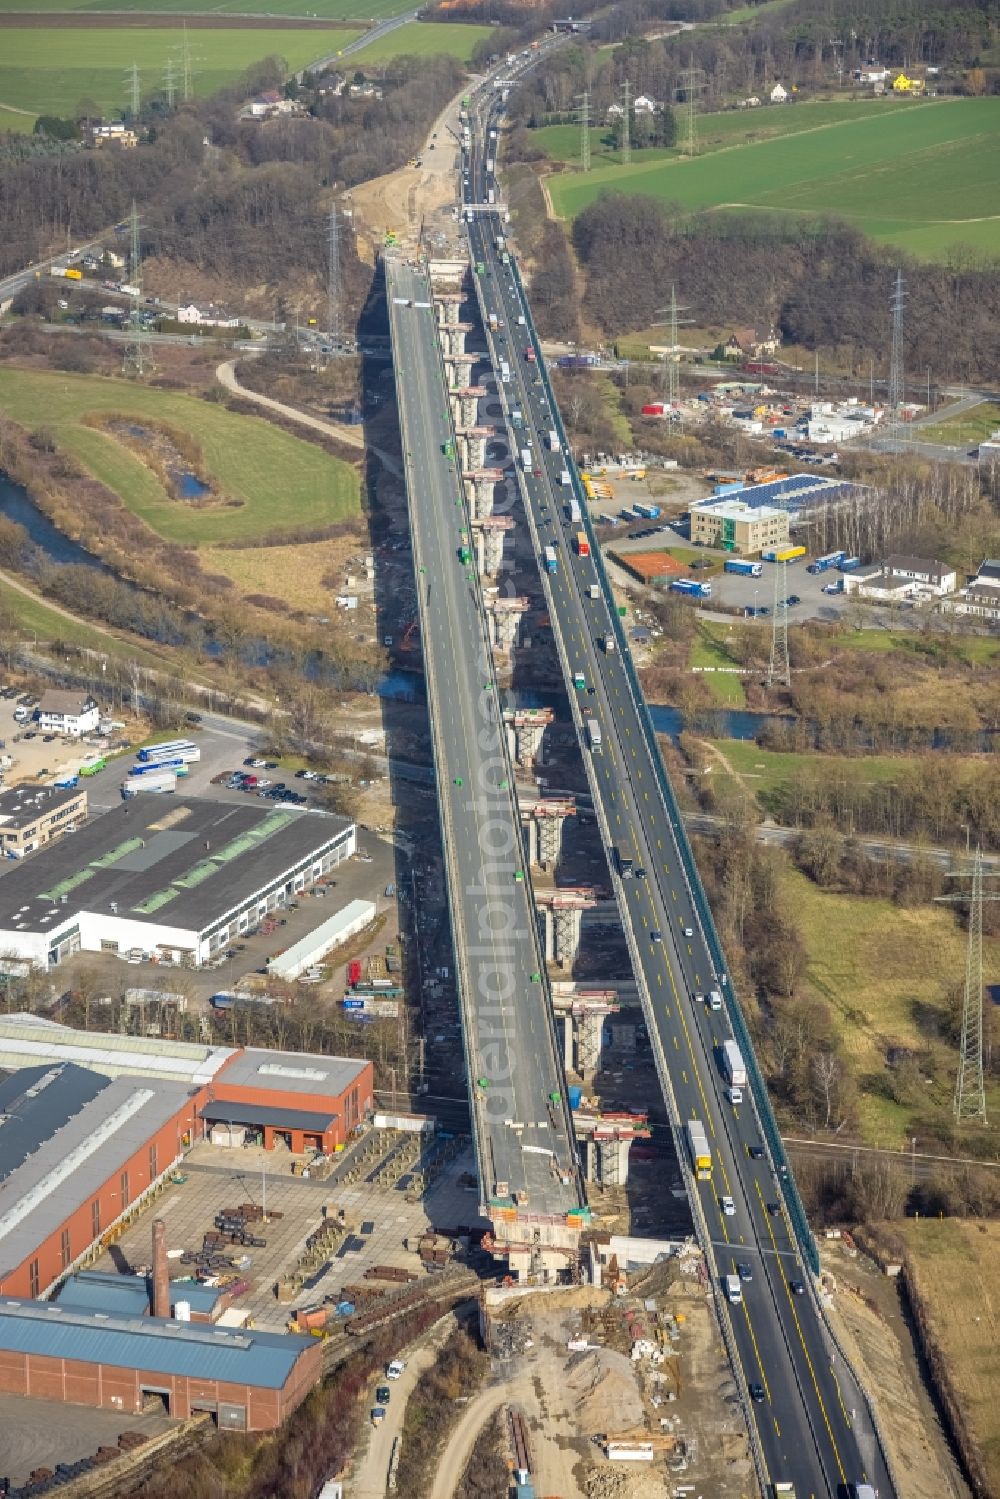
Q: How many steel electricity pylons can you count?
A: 12